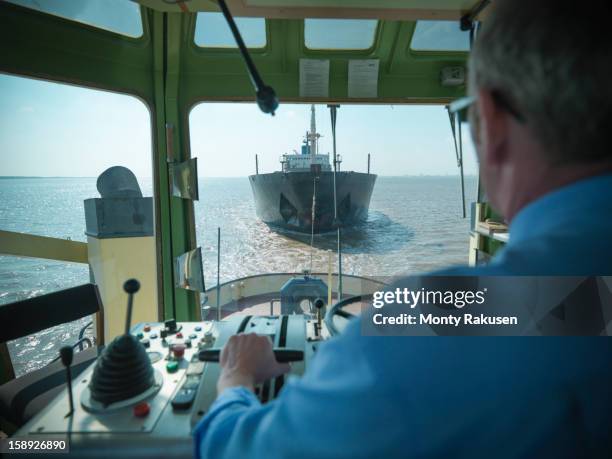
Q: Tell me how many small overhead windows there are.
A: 4